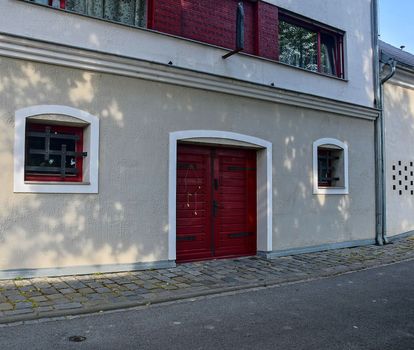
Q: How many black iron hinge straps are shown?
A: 4